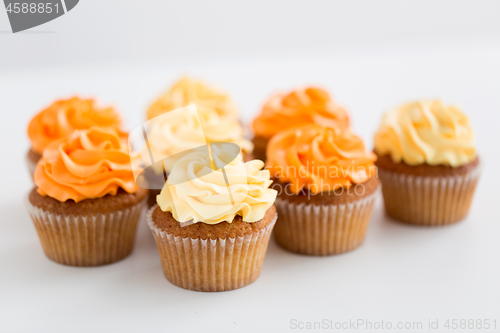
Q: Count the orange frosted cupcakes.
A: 4